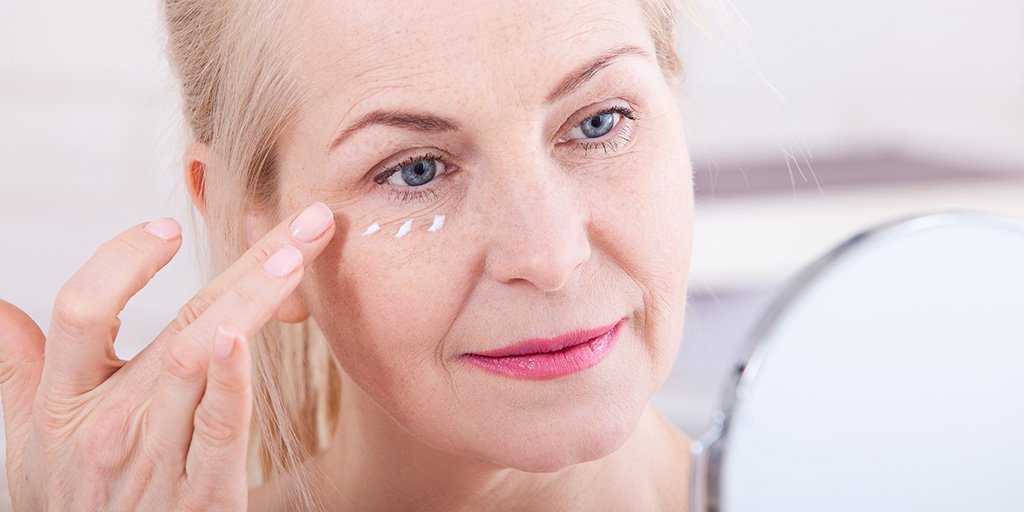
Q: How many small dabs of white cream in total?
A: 3